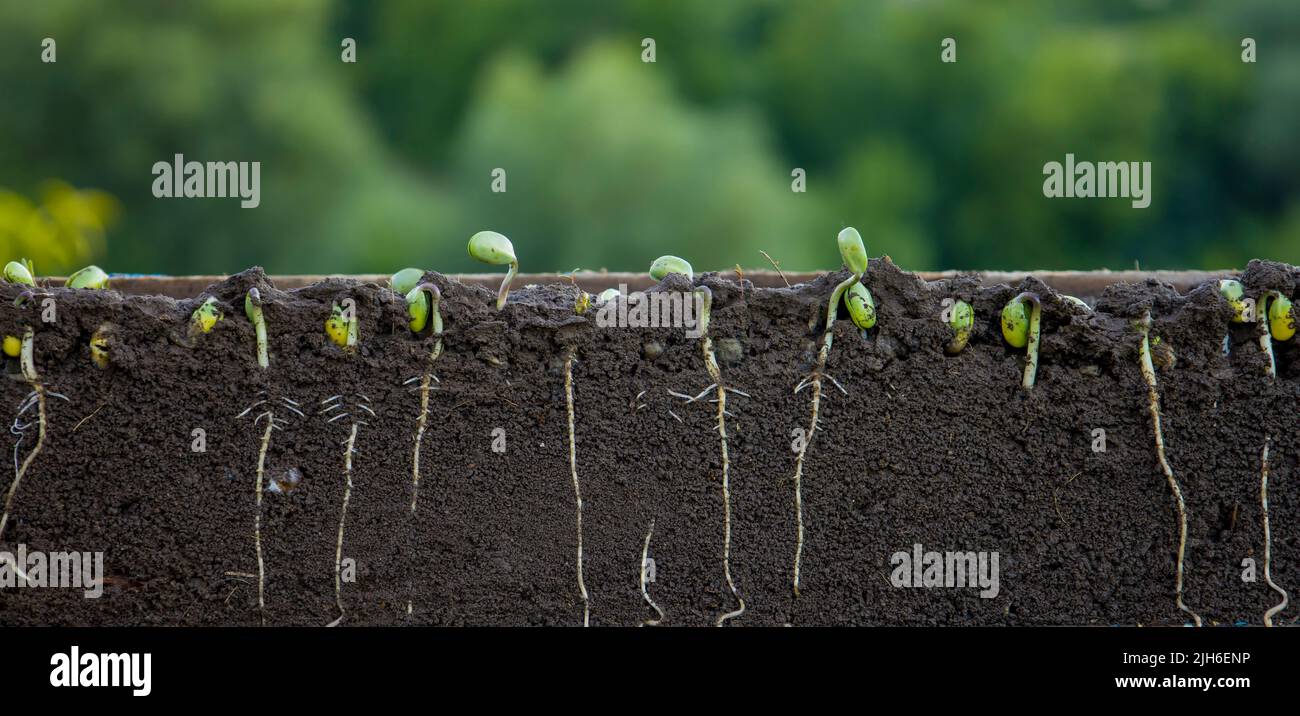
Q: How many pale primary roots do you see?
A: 10